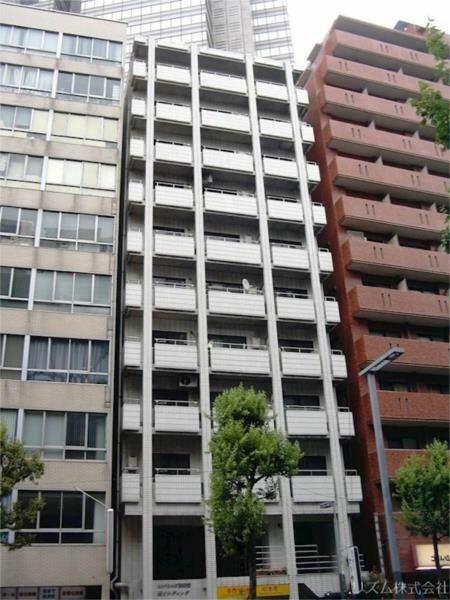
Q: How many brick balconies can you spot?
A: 11